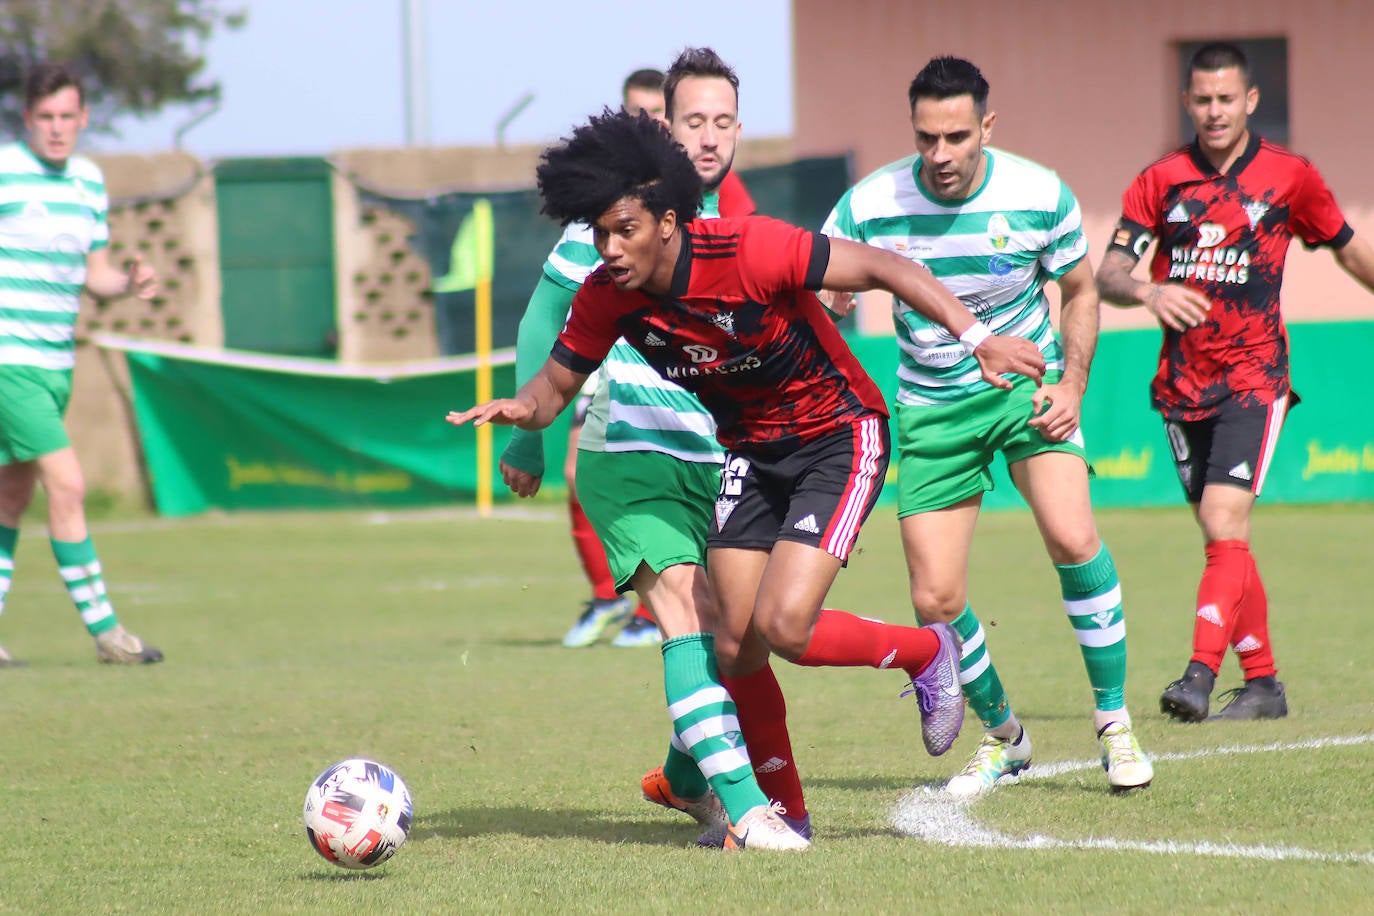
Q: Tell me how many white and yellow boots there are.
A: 2